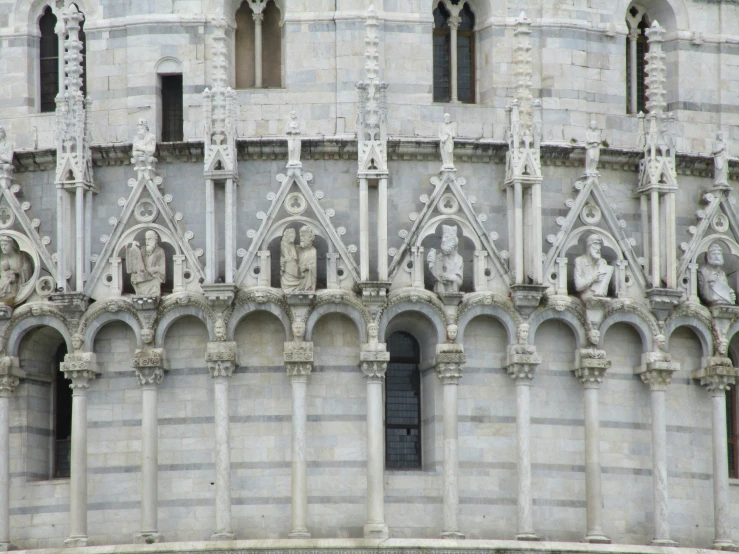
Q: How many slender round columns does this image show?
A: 11